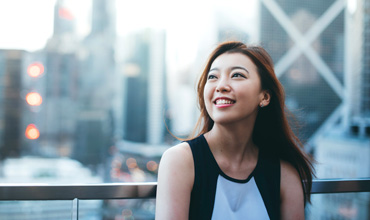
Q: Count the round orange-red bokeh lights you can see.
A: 3